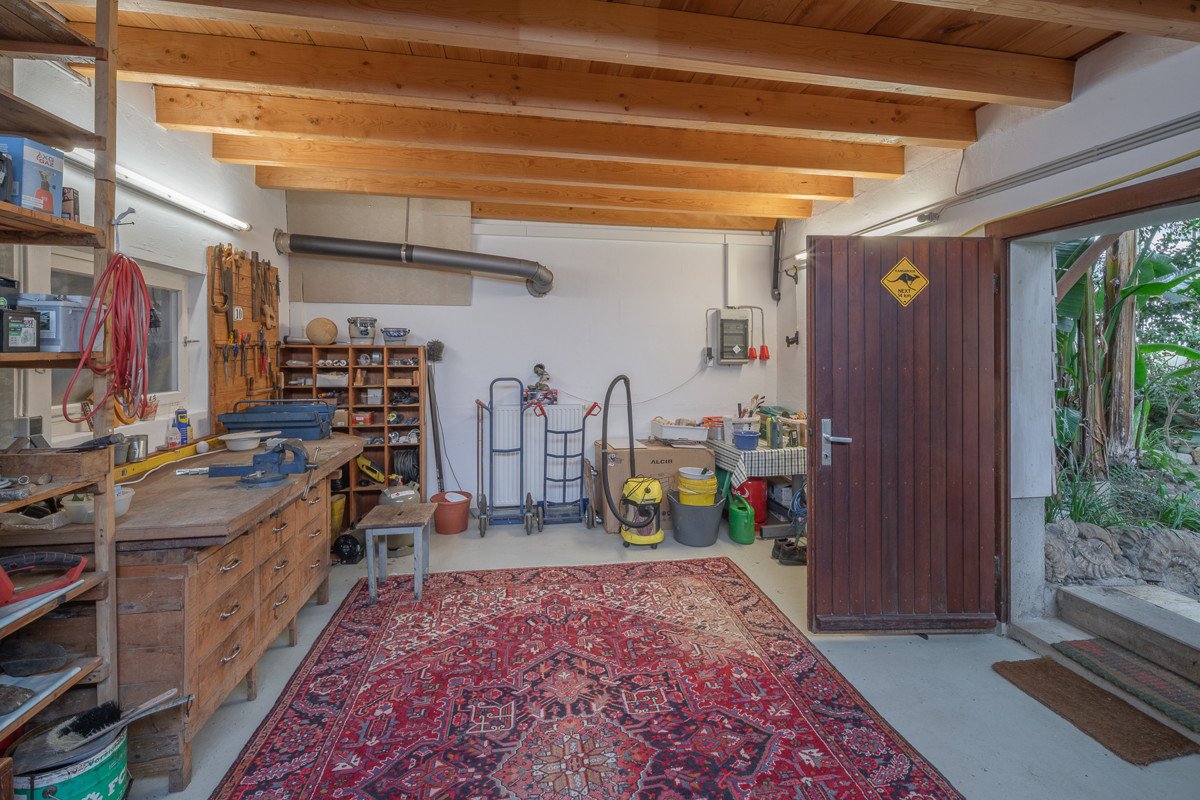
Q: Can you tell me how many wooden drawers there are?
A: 9